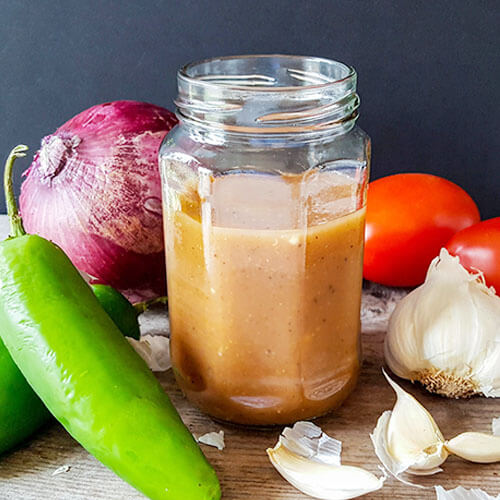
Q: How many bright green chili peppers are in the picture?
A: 2